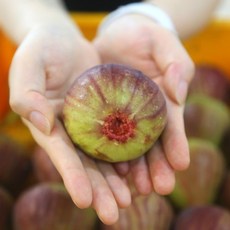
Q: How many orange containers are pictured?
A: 1